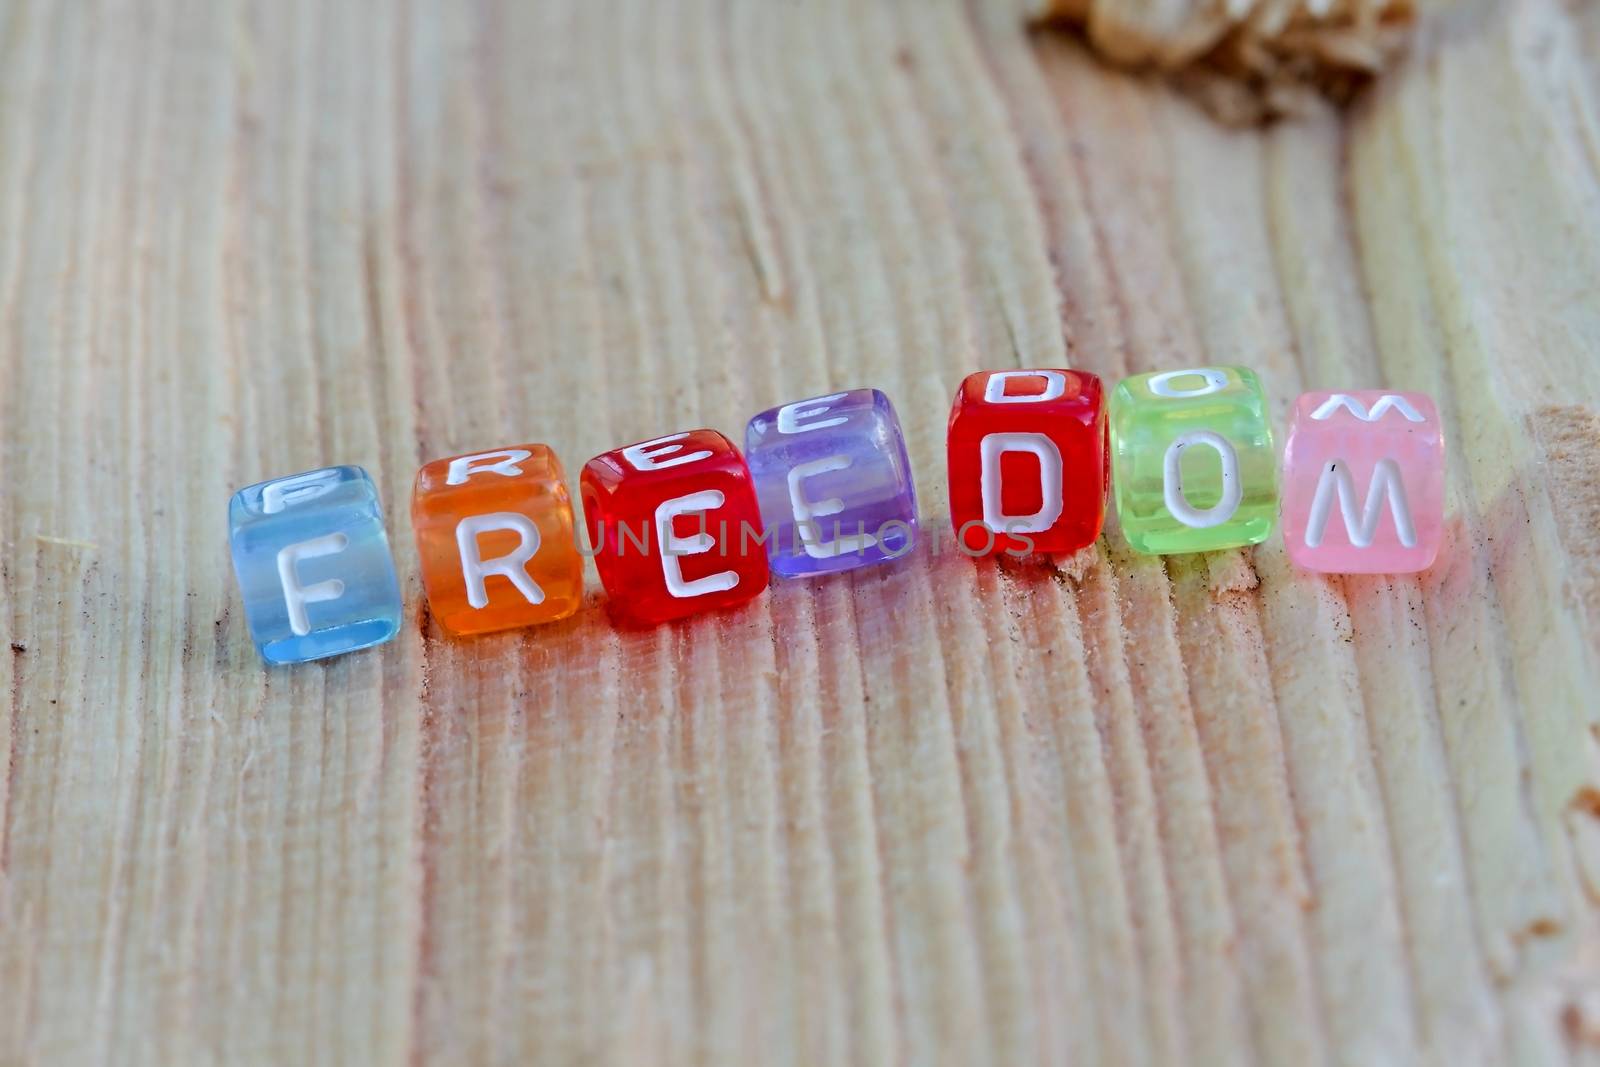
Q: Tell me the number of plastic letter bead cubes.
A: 7